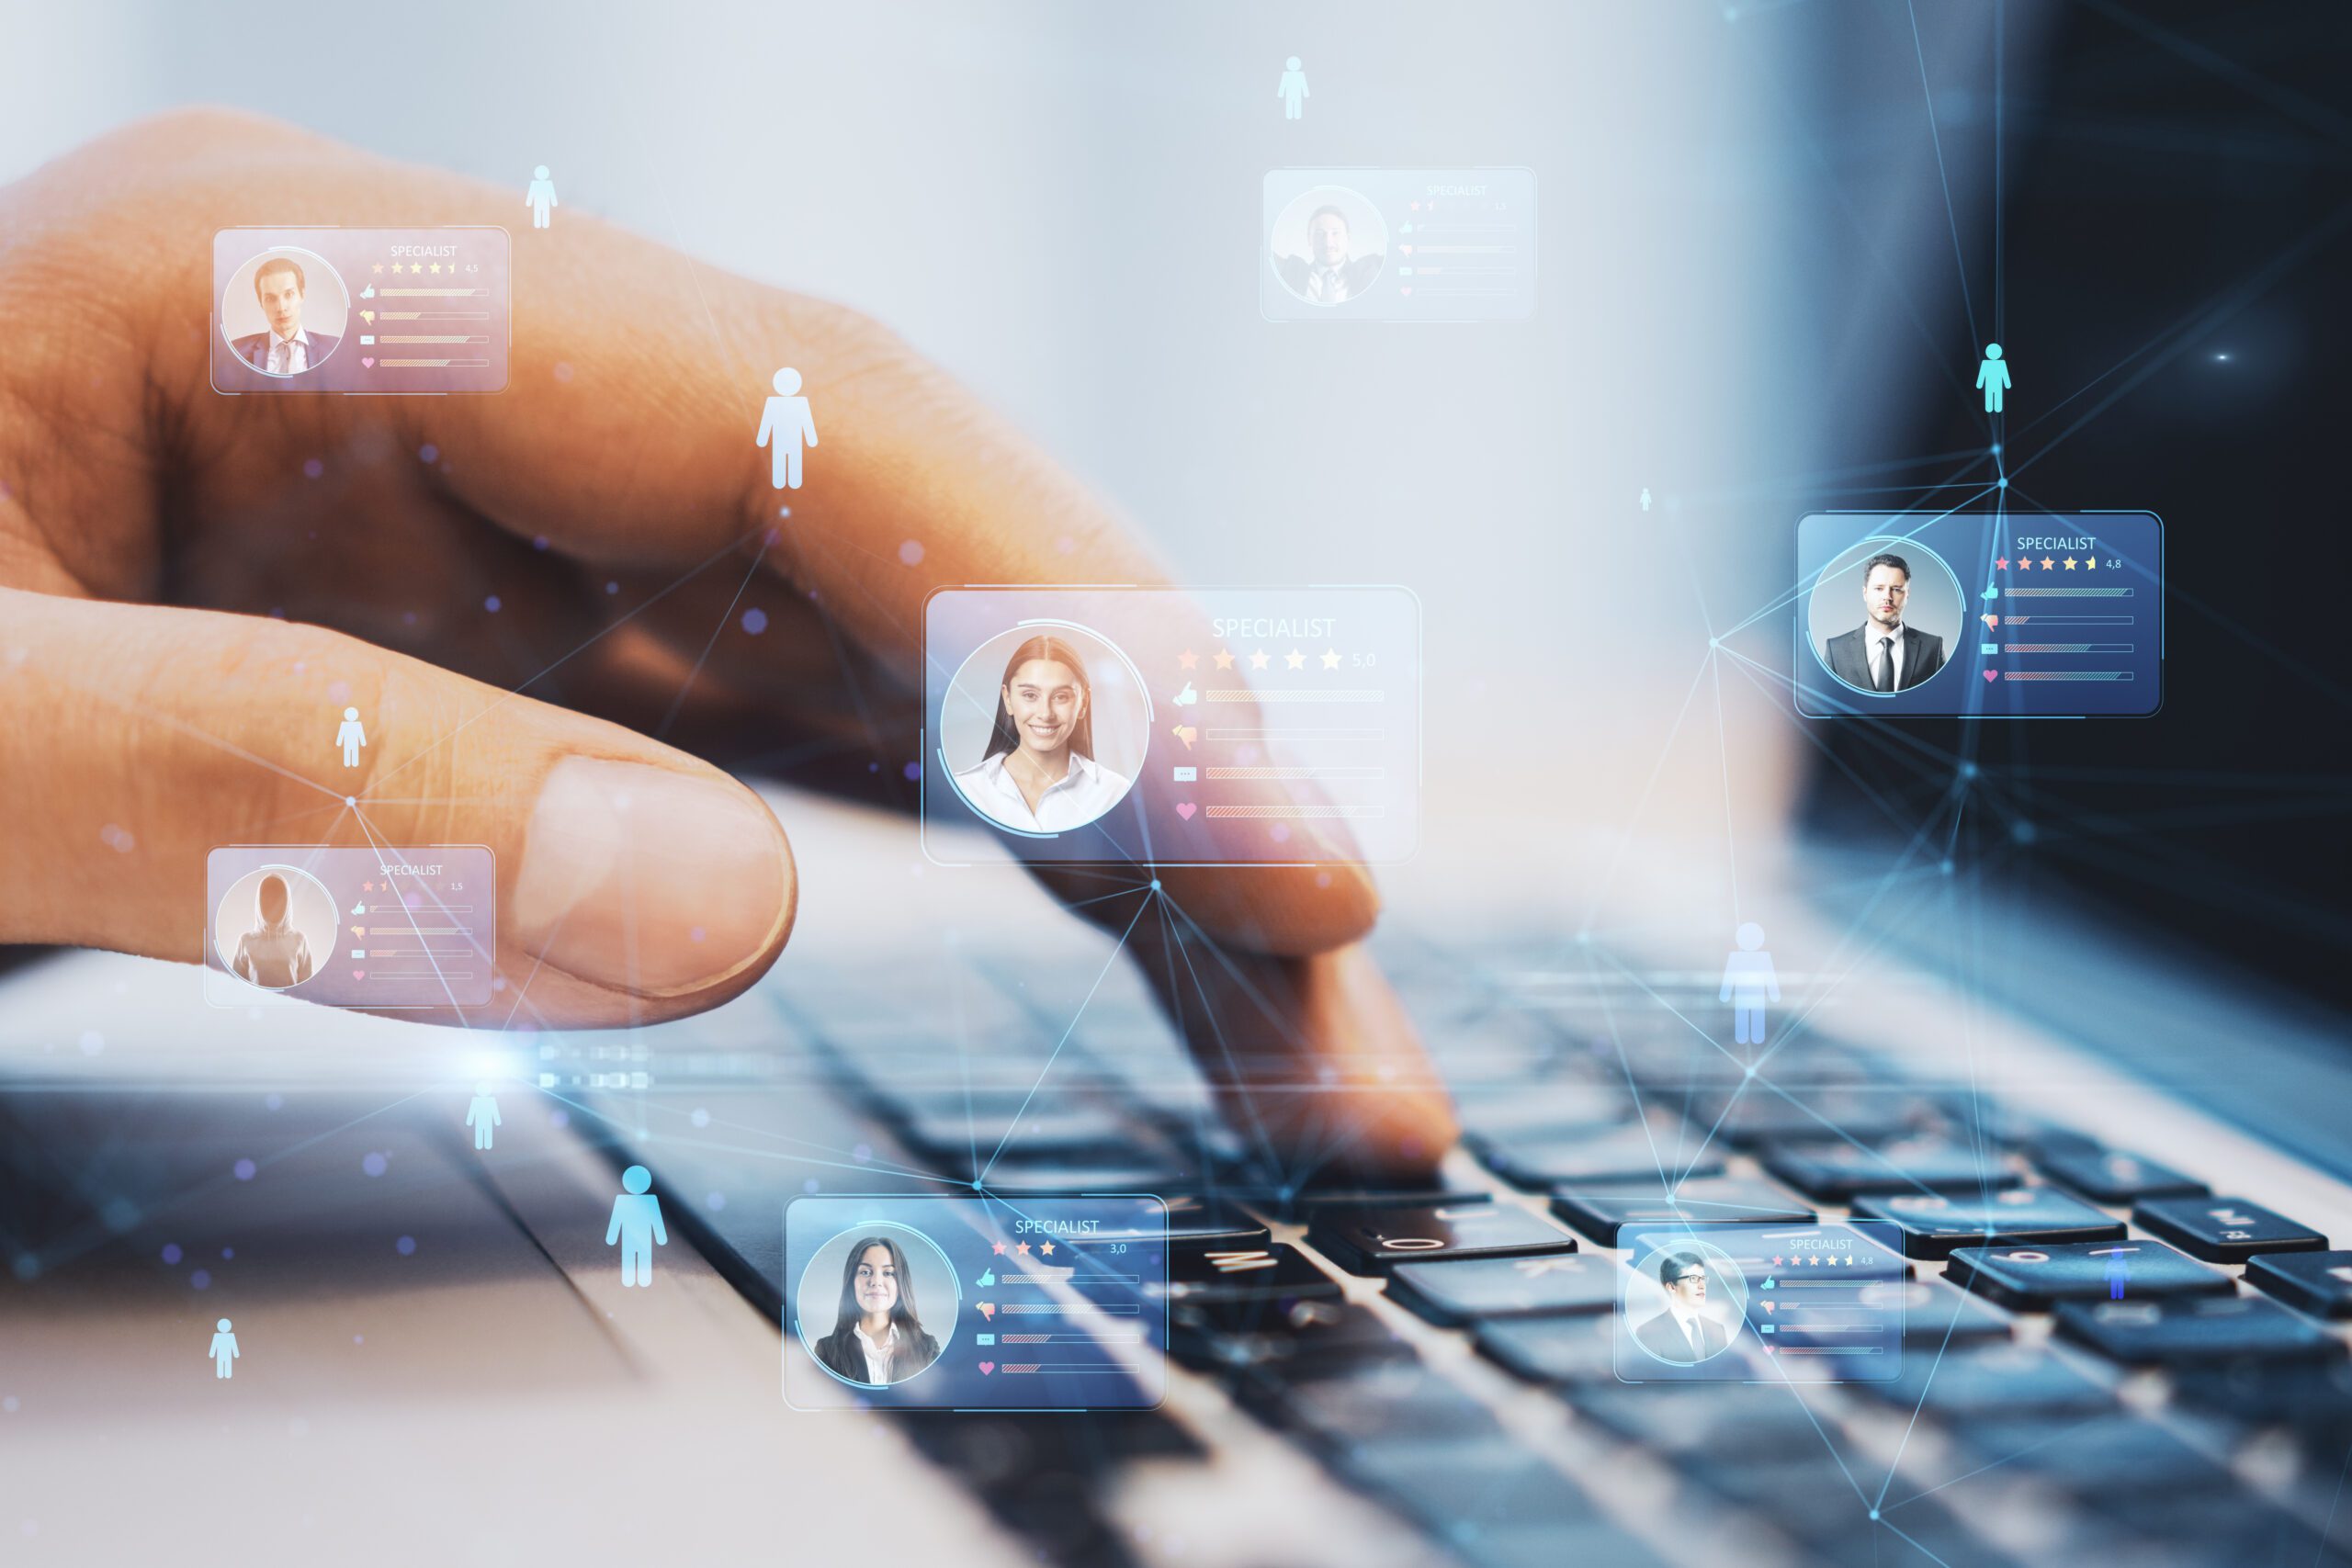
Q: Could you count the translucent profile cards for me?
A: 7